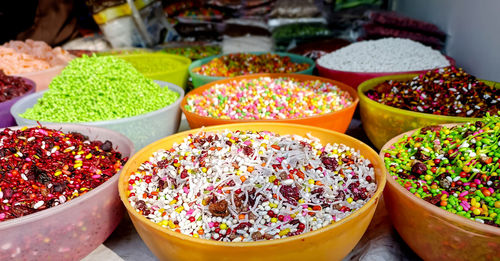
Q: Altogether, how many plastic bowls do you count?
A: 11